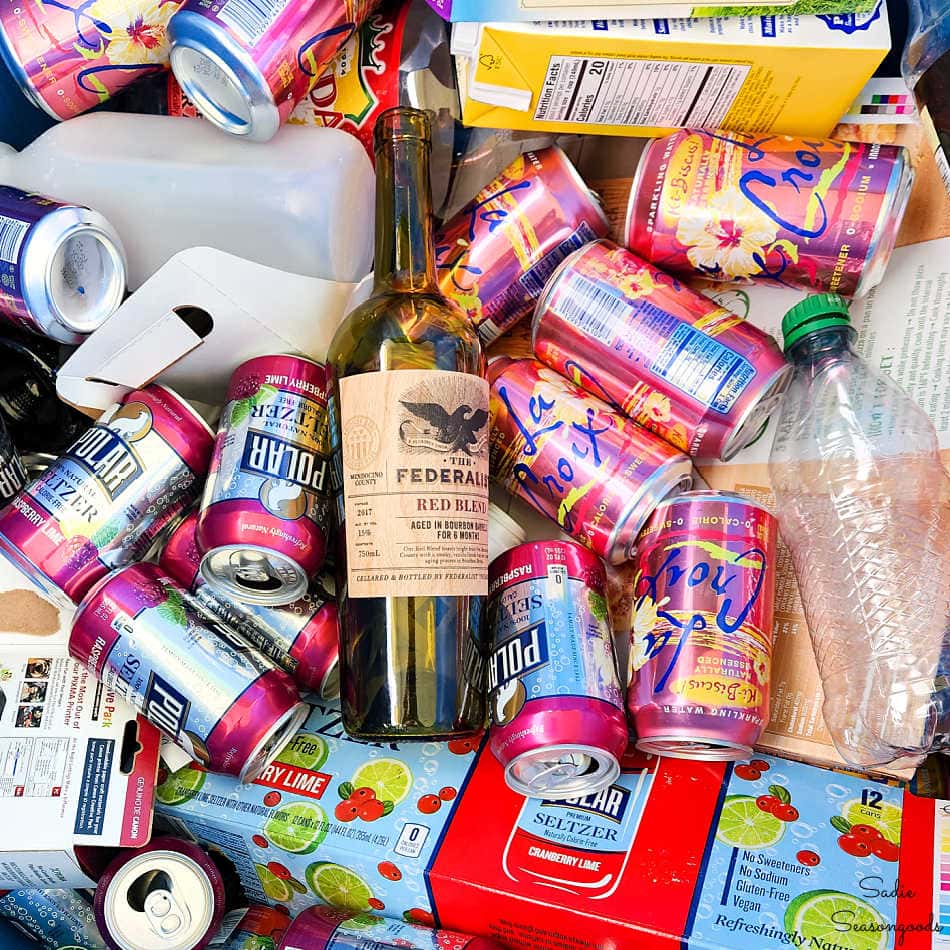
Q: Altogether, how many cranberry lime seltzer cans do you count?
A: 0